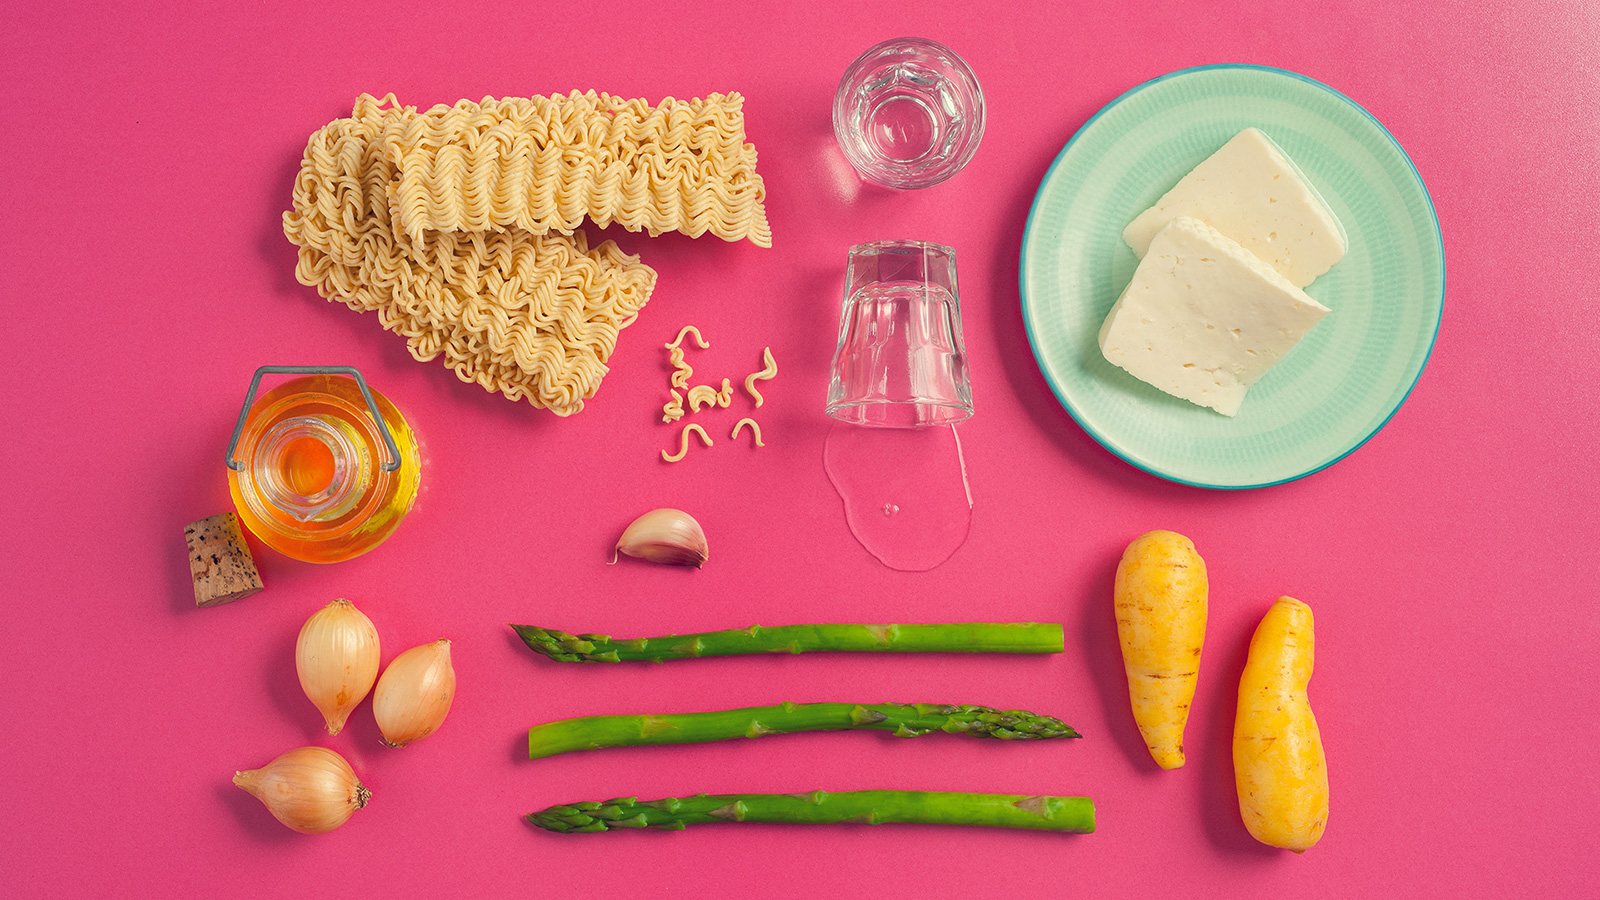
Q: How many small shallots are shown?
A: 3